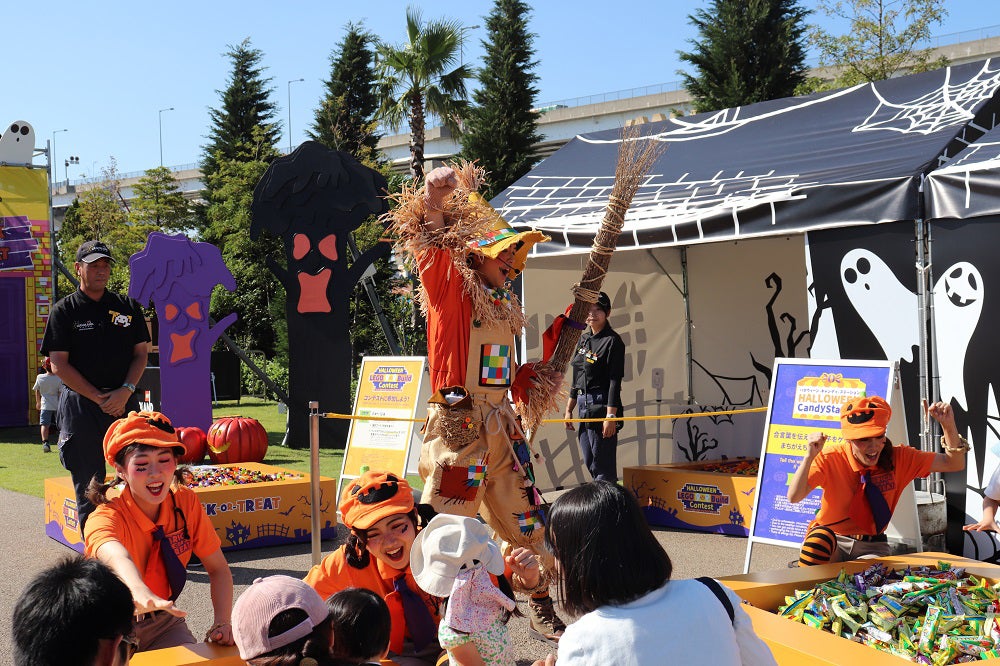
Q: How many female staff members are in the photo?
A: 4